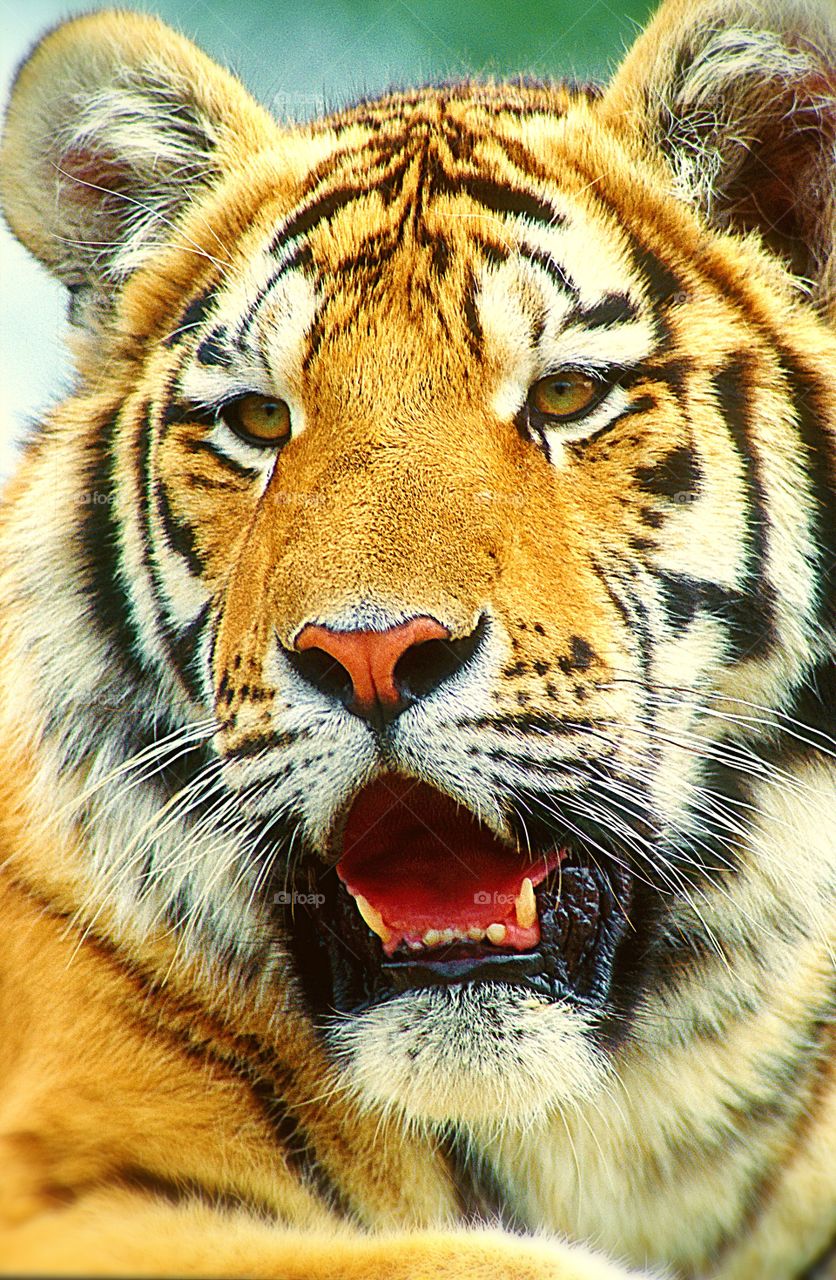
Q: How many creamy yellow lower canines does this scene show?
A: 2